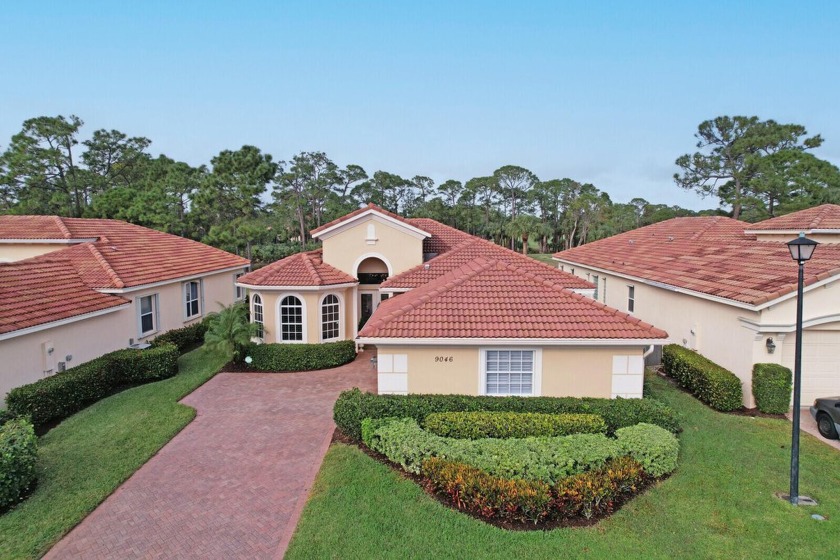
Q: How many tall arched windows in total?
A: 3